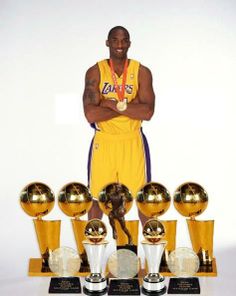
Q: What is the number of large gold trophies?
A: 5